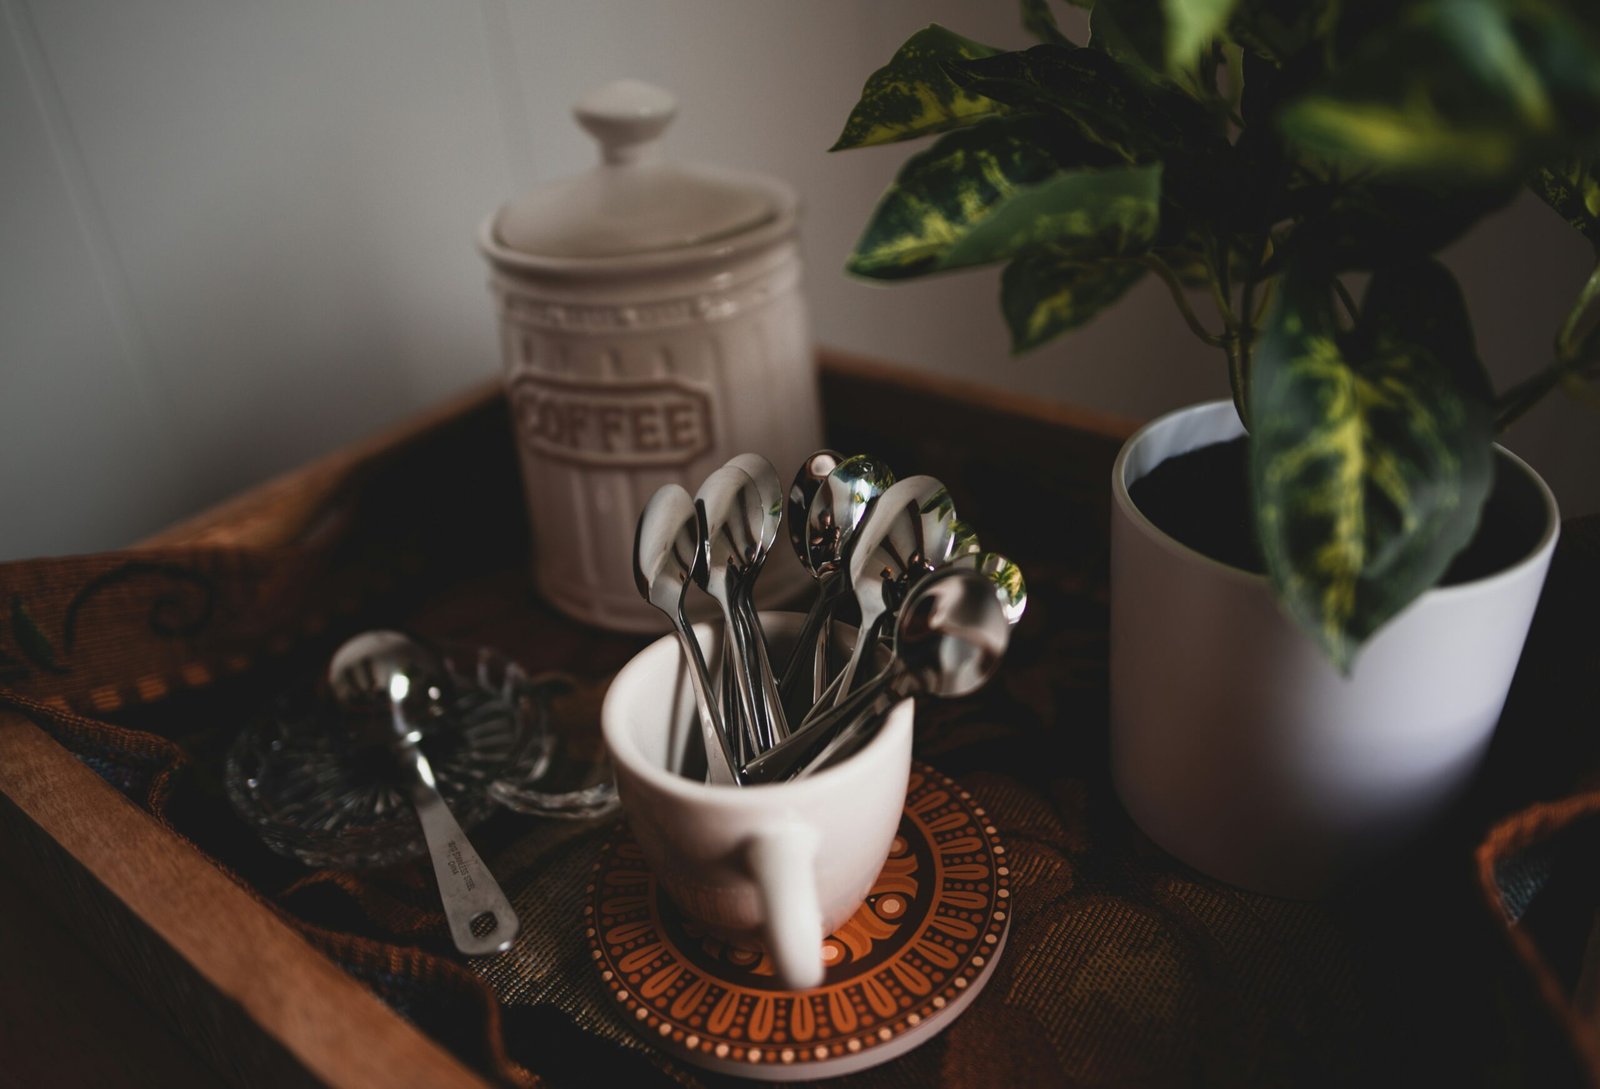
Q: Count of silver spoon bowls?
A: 10